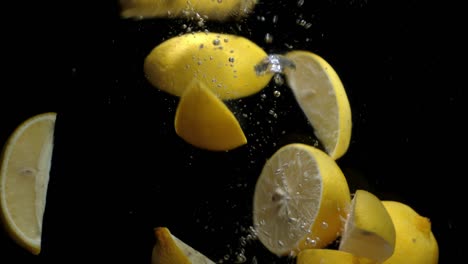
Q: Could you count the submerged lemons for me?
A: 10